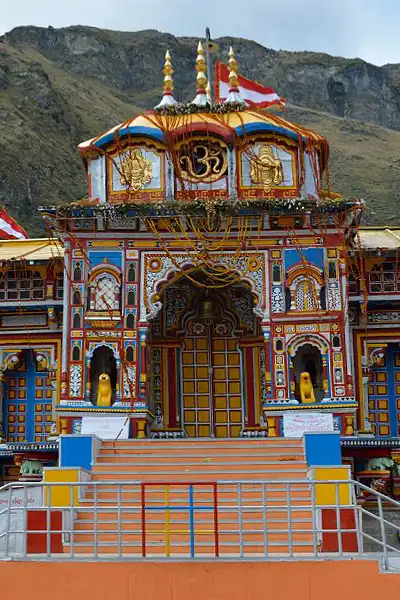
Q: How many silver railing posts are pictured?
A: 13